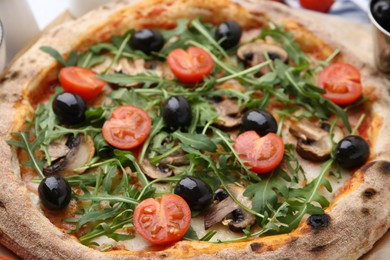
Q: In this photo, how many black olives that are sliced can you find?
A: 0